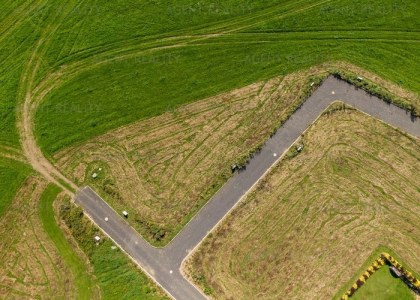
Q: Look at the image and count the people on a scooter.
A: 0